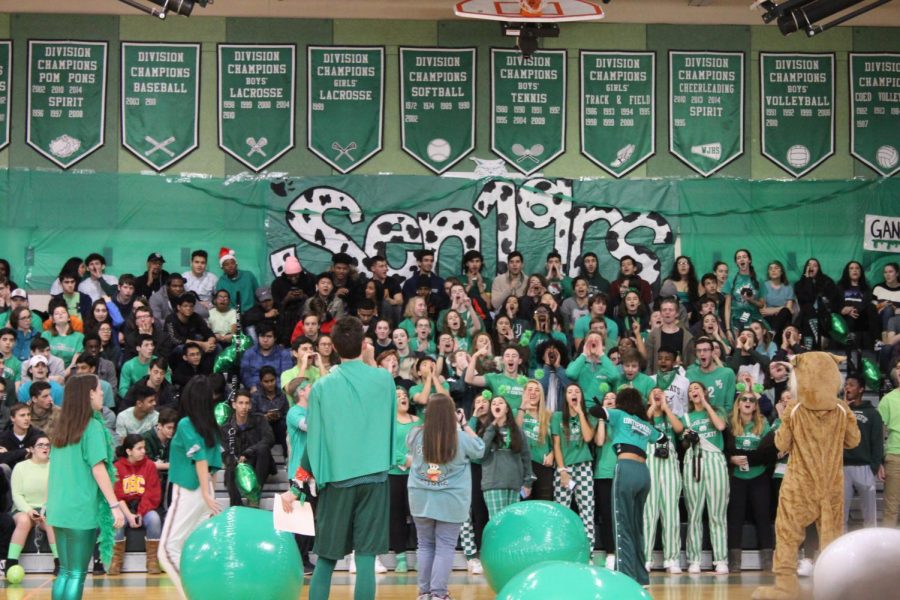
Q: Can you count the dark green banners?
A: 11